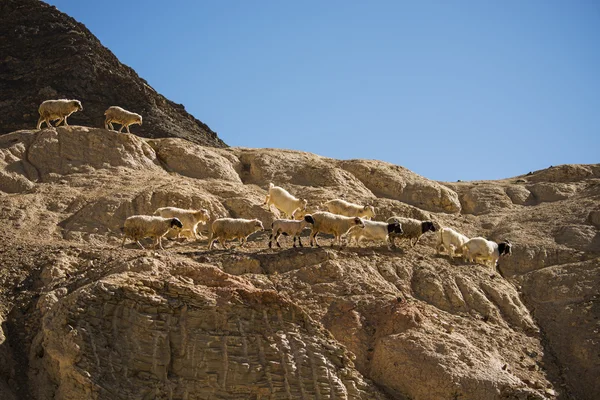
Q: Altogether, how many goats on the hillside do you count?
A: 13